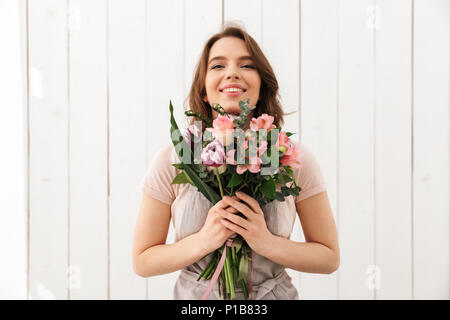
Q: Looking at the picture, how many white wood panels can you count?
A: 12